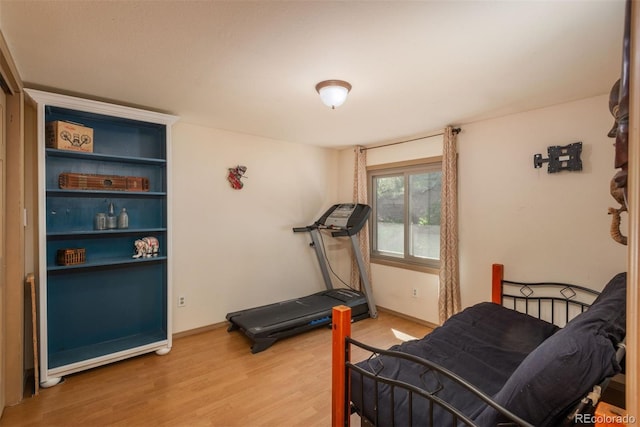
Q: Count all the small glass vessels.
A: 3